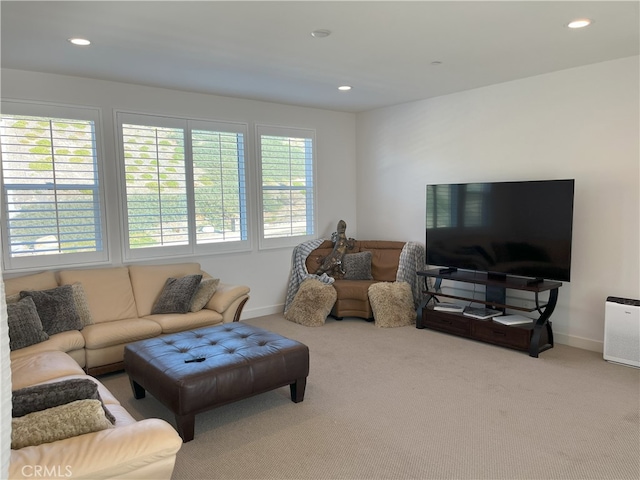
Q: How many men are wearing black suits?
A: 0